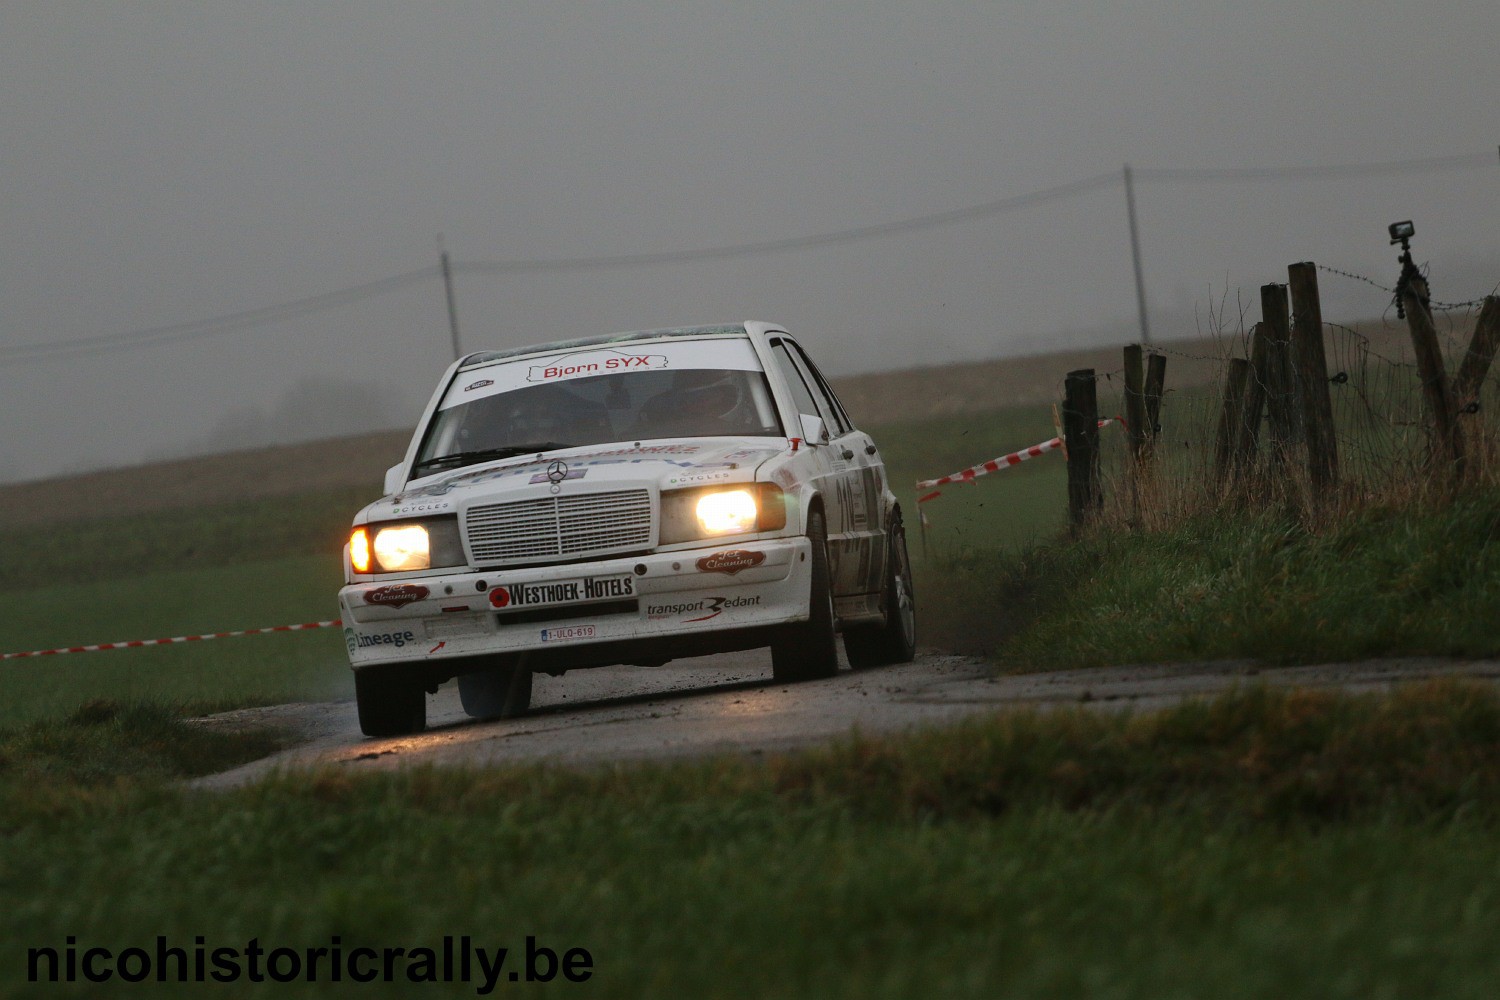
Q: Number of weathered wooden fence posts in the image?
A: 9